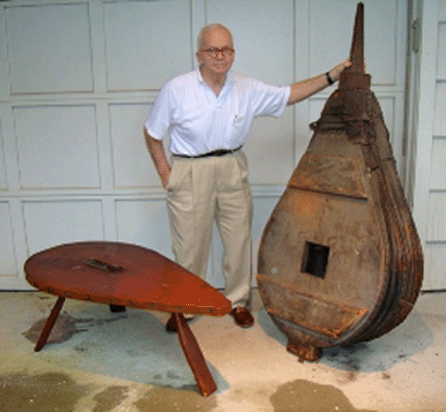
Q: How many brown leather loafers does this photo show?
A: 2